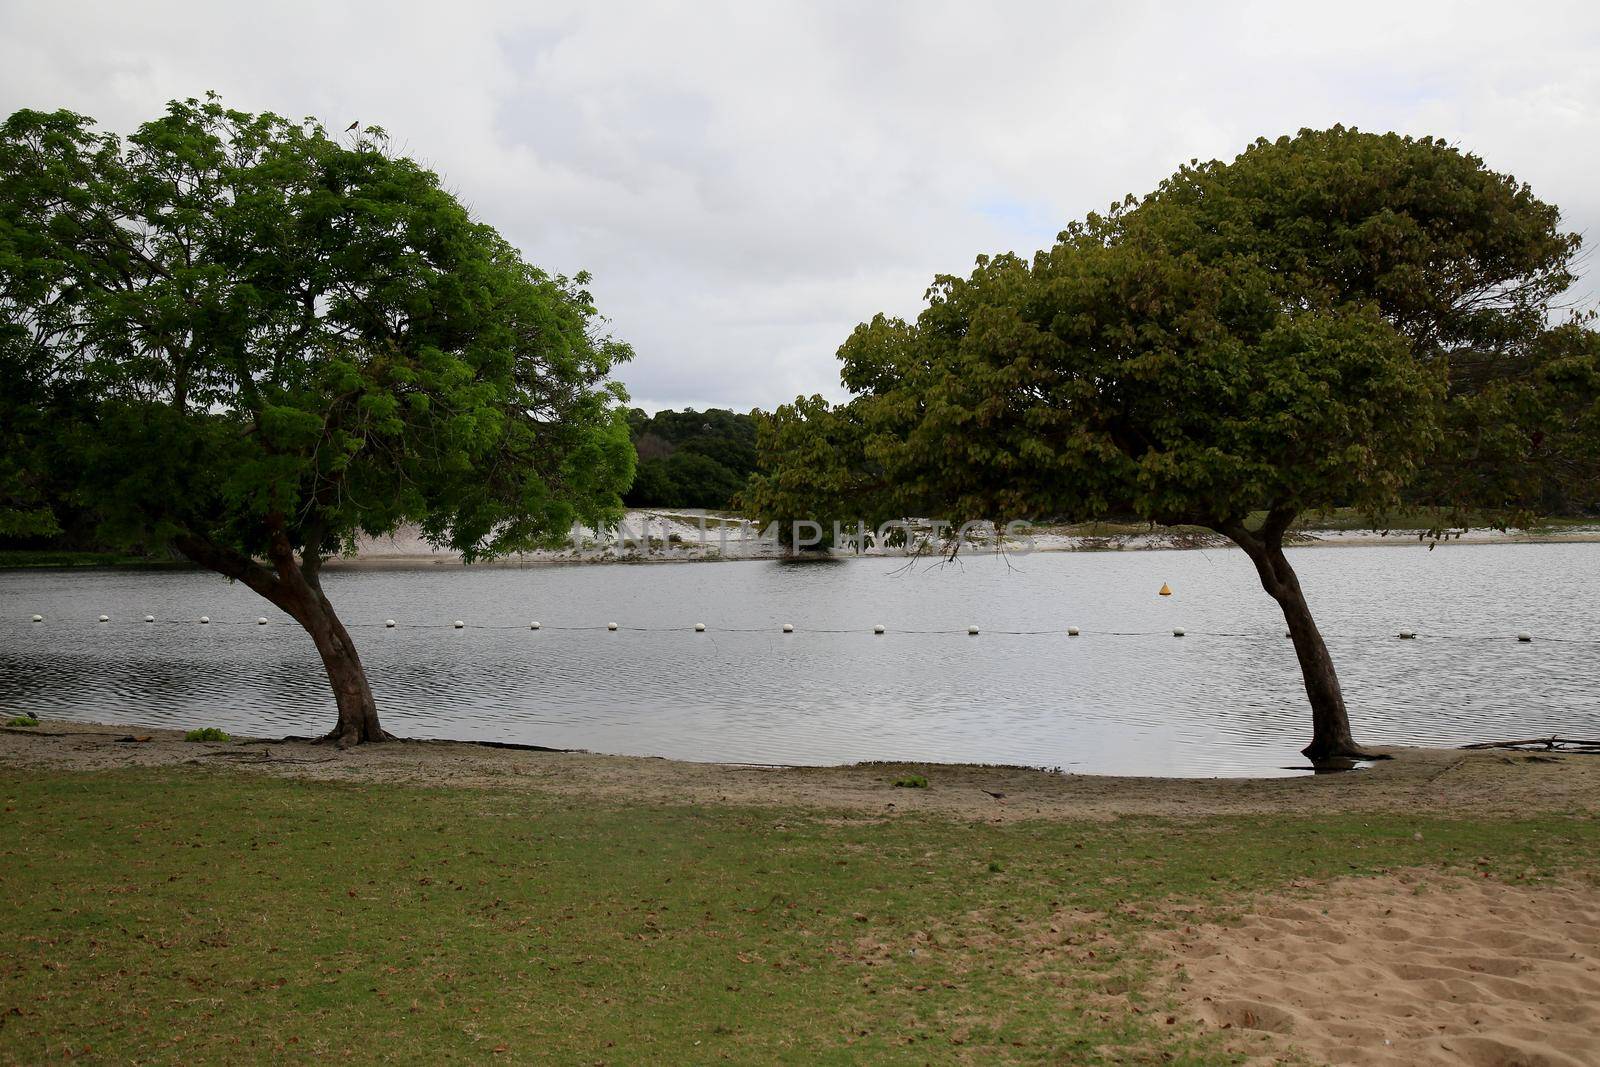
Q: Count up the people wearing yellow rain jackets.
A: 0